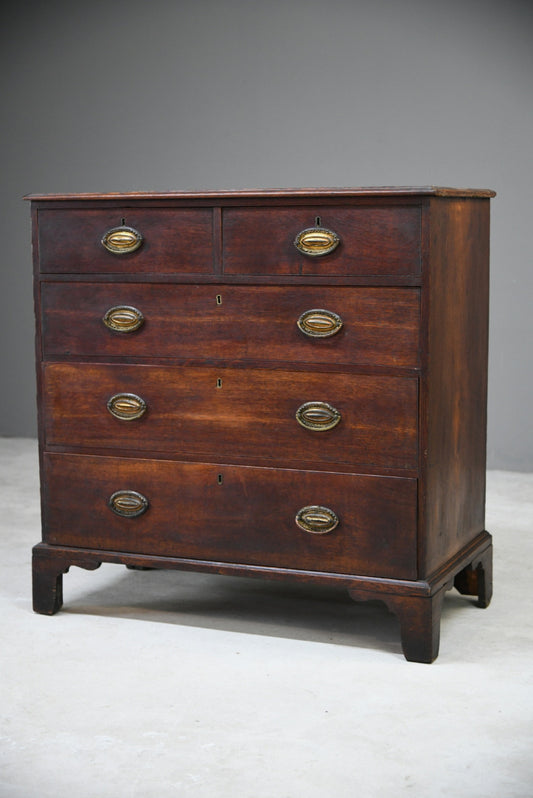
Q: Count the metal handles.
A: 8